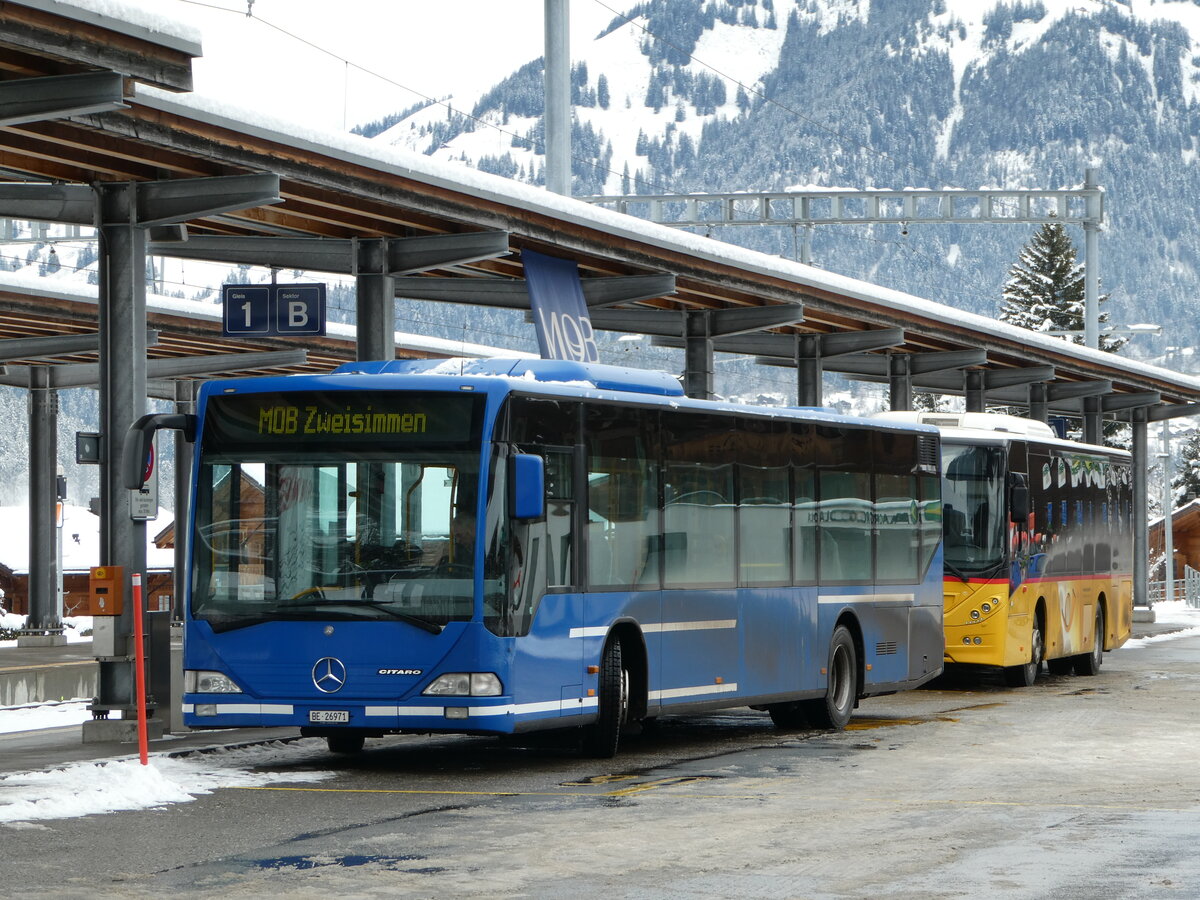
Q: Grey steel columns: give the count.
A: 11